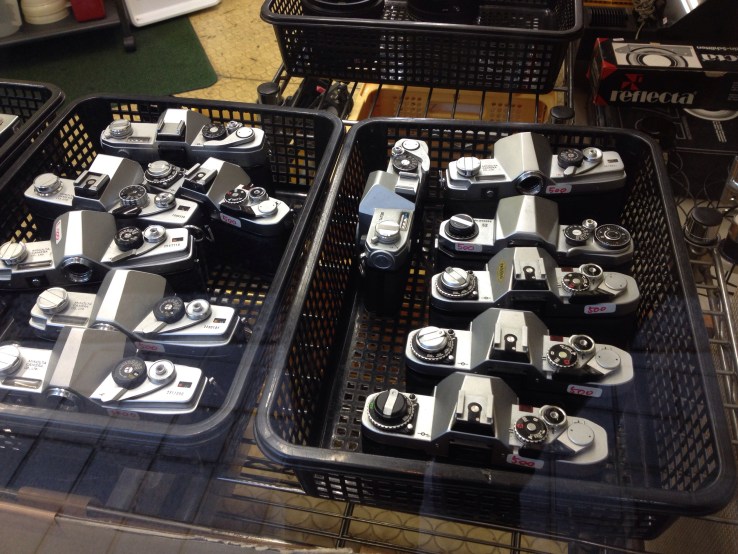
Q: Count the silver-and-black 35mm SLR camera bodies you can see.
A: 12